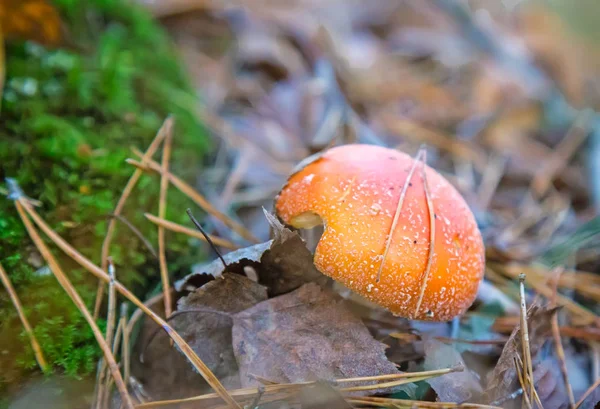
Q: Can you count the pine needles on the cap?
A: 2